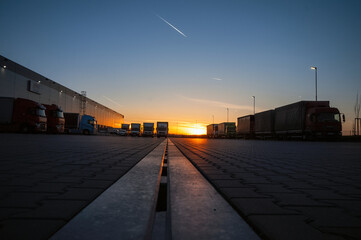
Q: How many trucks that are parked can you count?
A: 11